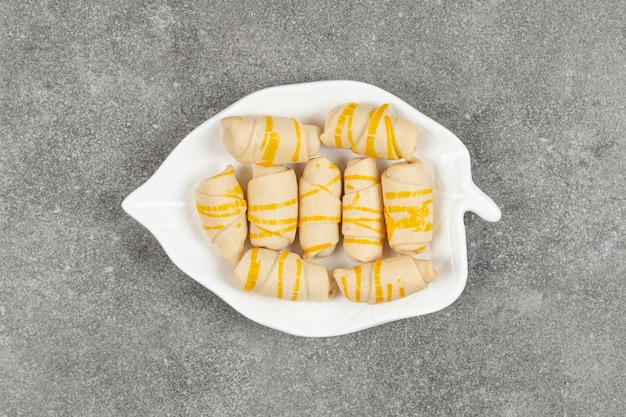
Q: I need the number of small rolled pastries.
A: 9